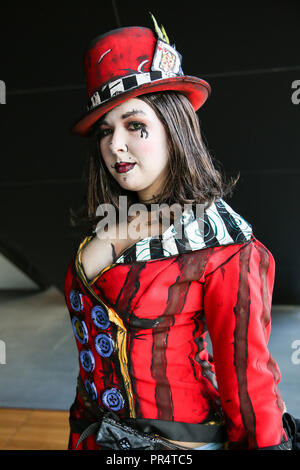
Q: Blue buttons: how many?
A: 7